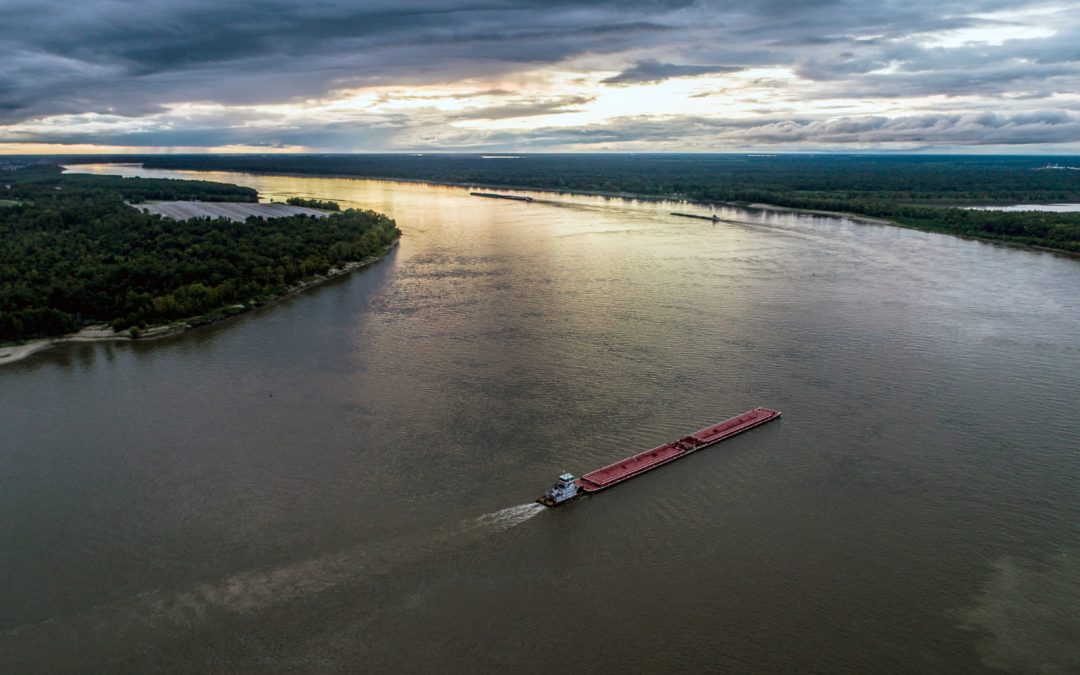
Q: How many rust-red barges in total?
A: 2